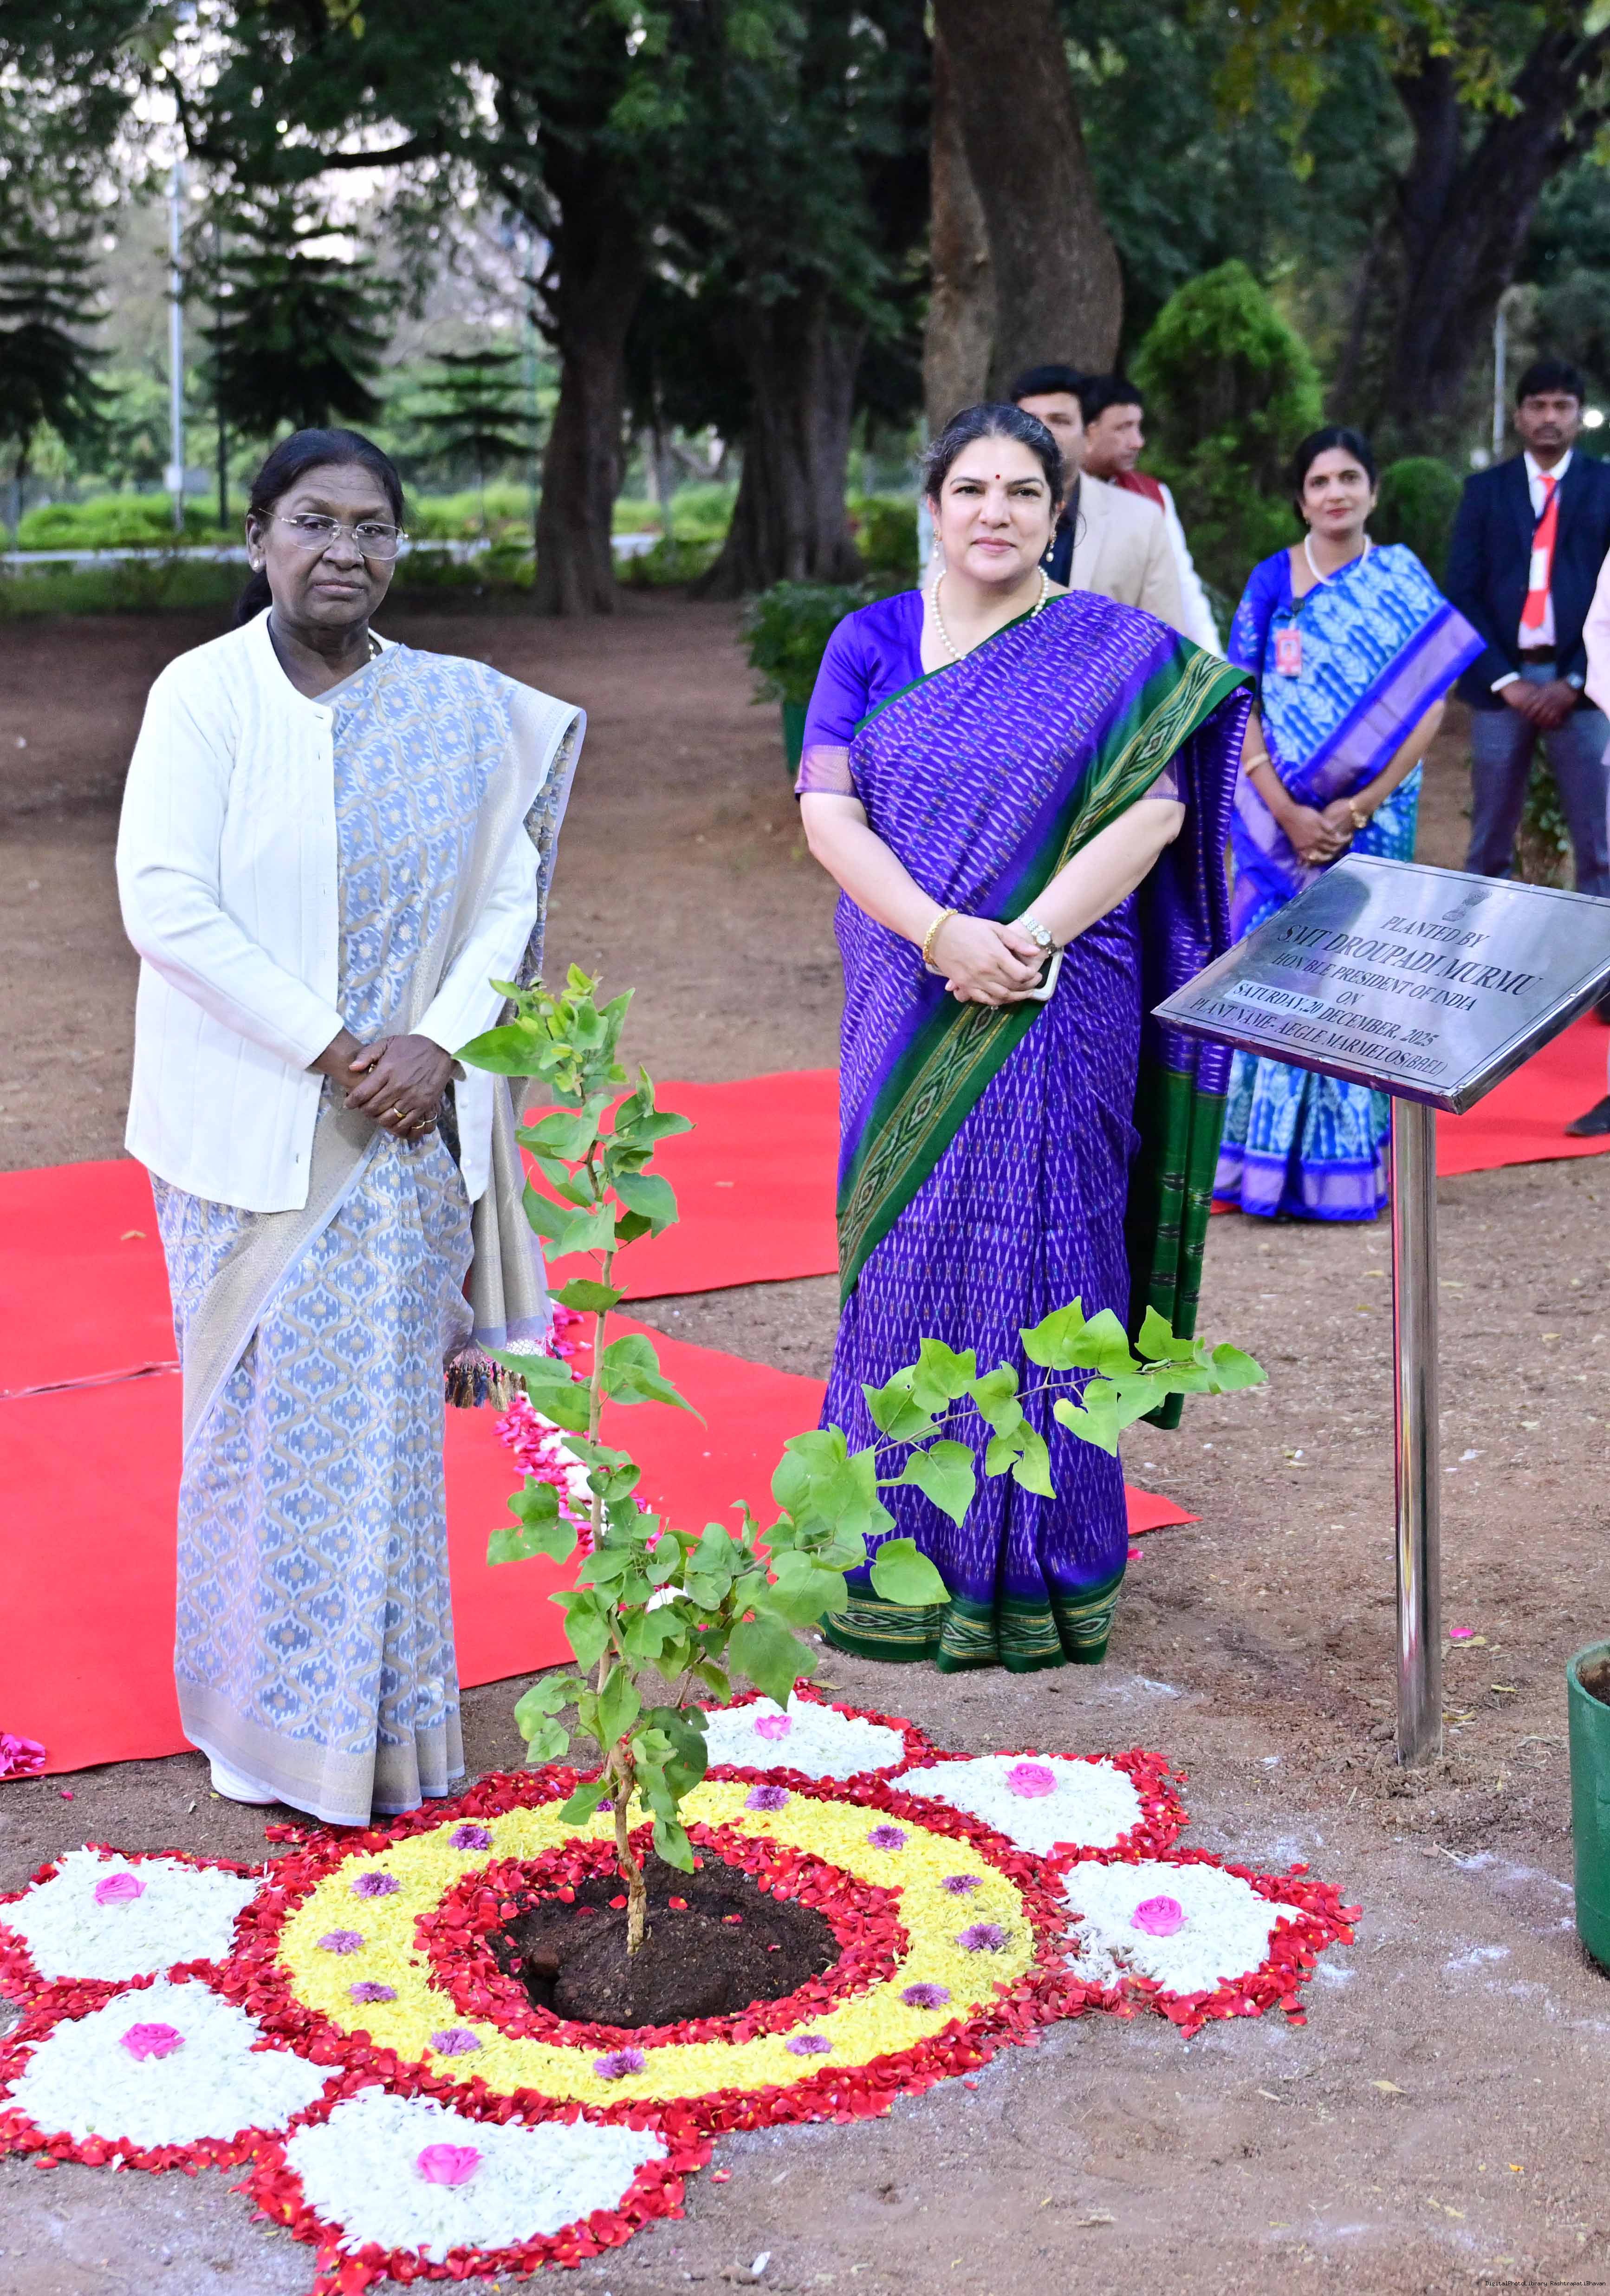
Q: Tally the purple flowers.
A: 13